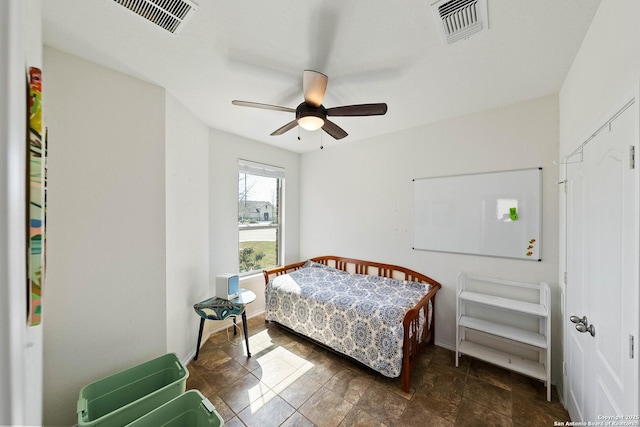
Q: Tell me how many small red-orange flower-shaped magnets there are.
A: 3